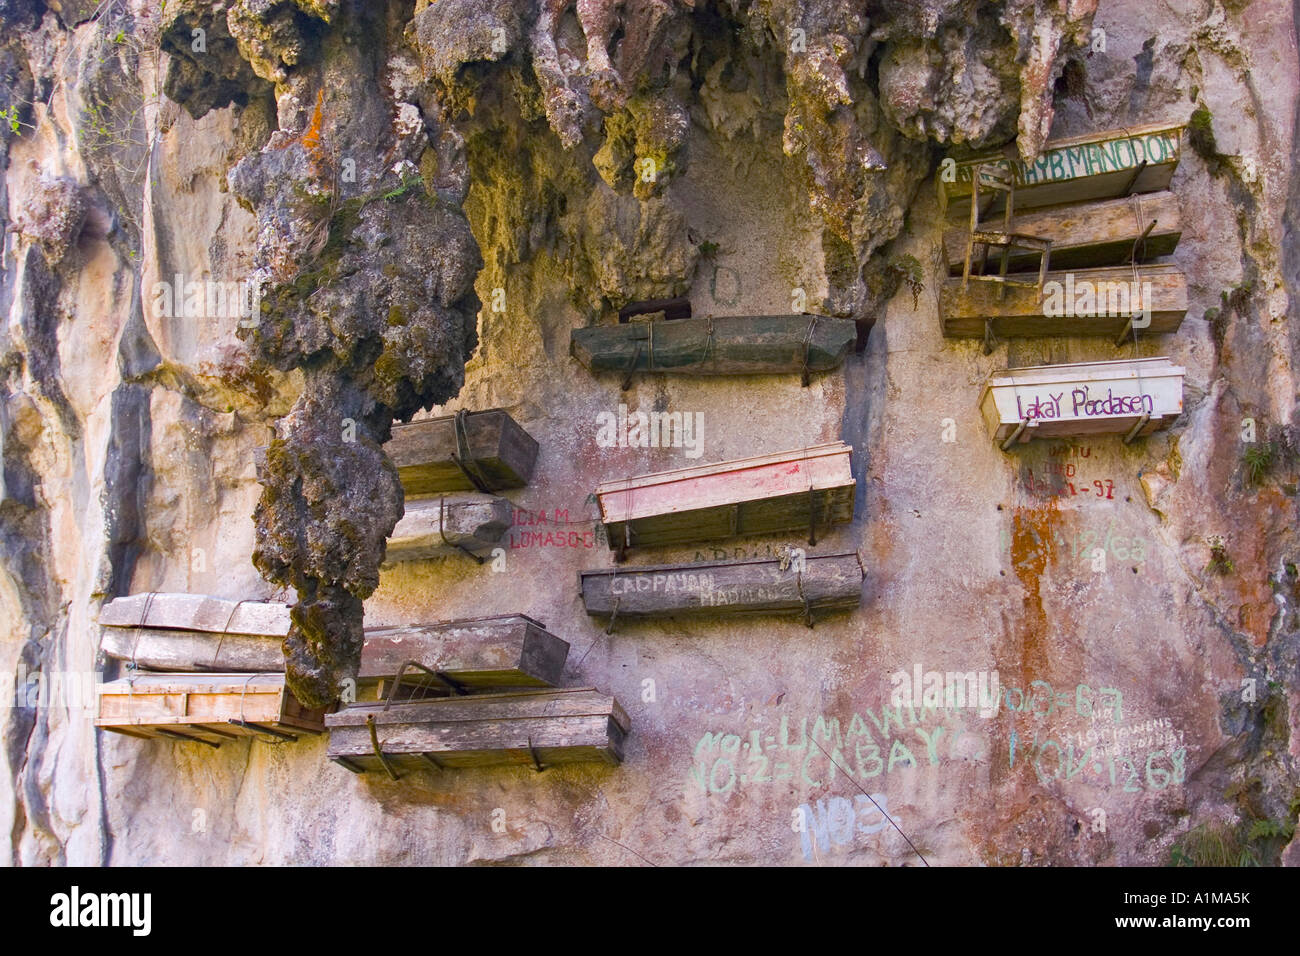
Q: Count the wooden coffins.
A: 13